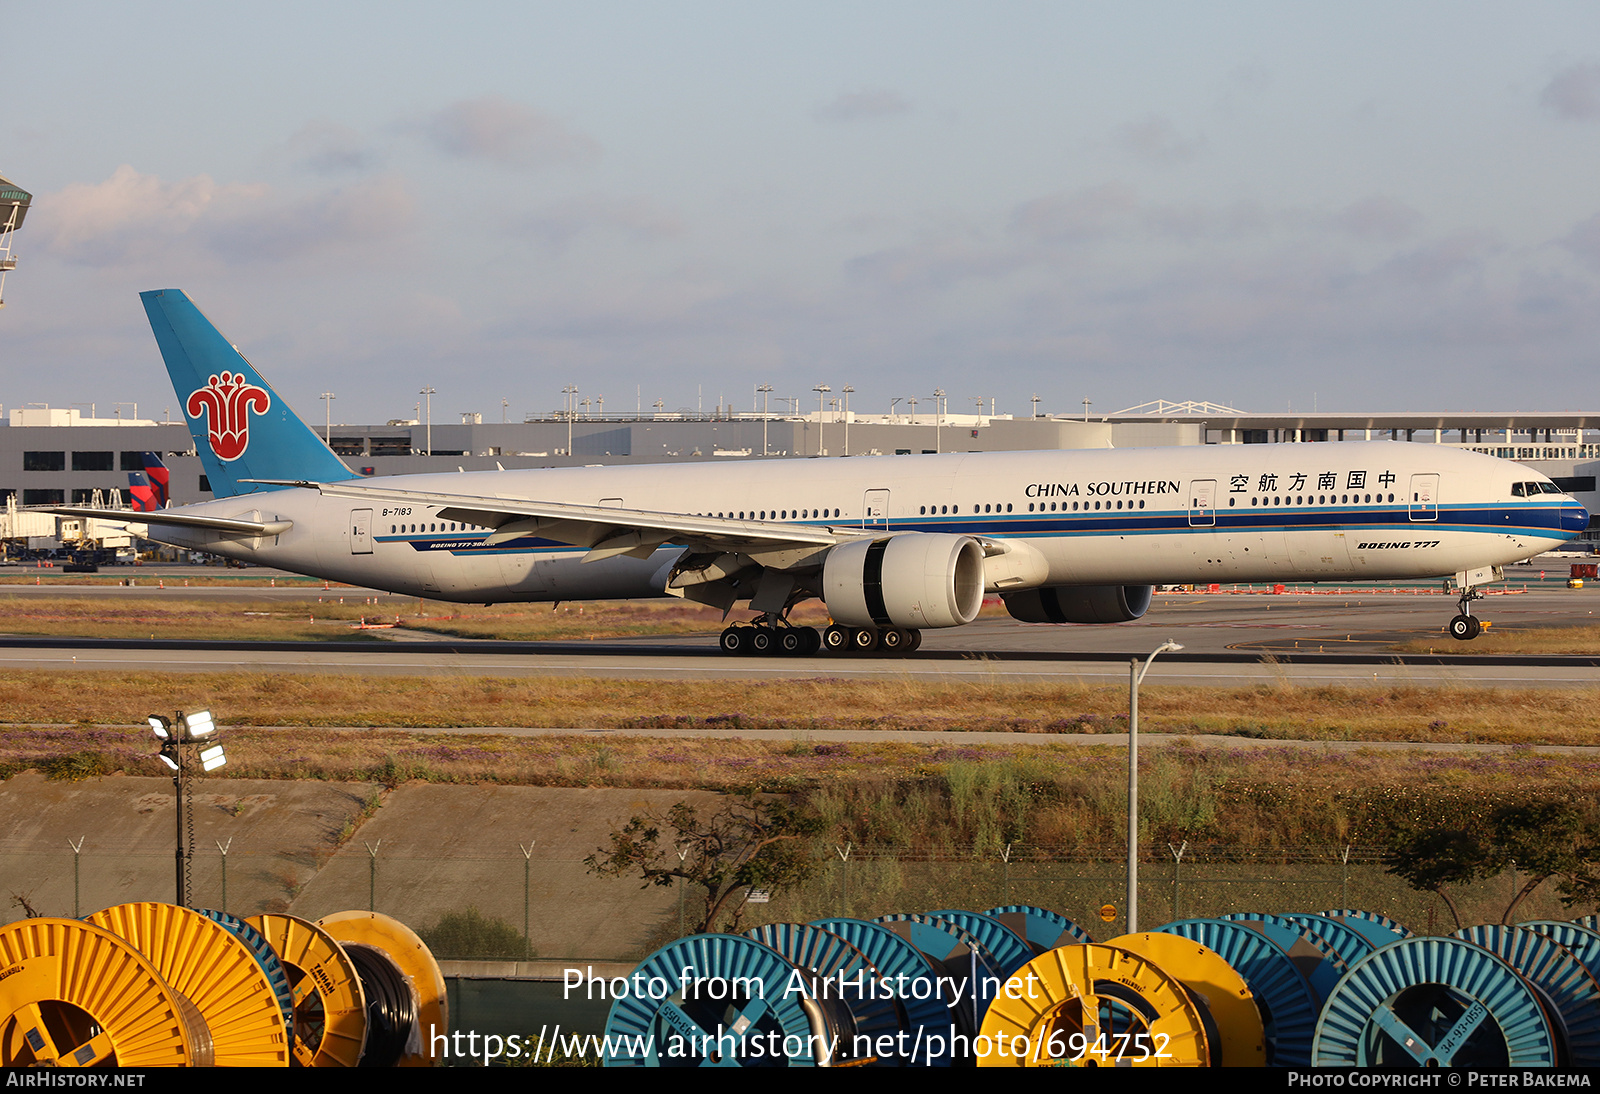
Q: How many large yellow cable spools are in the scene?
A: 3